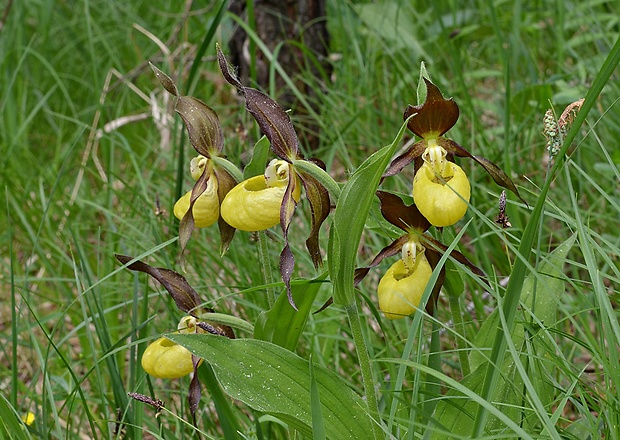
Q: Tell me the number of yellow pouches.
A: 5